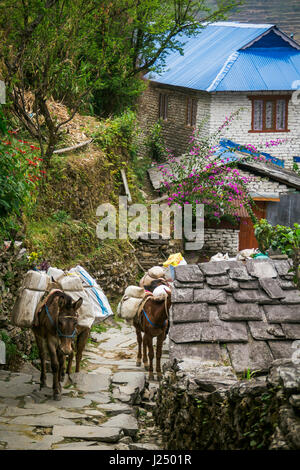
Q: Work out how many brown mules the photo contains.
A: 2